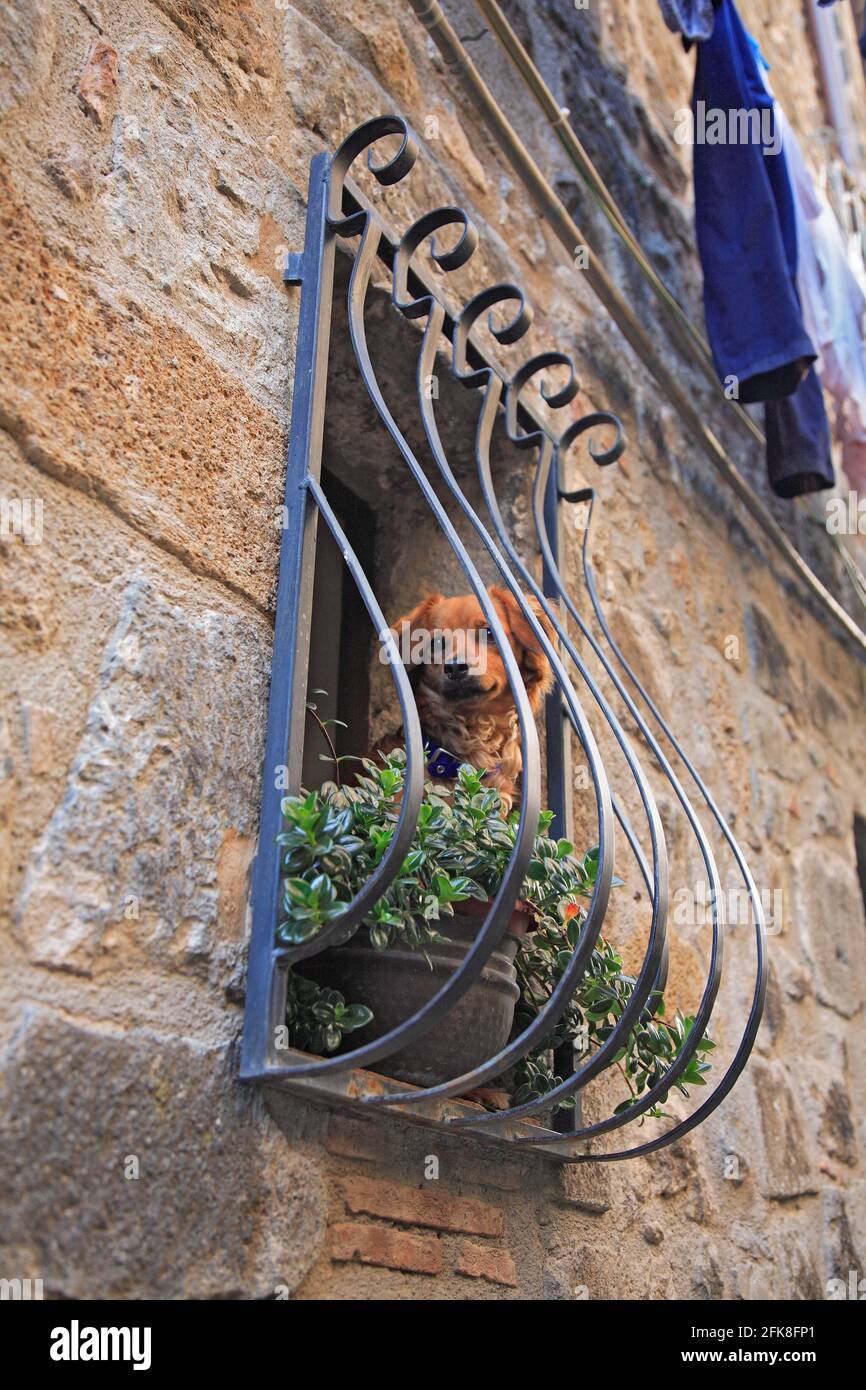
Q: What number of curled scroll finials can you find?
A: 5